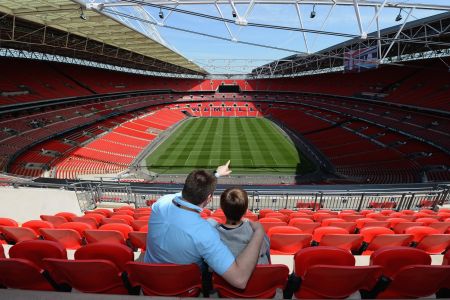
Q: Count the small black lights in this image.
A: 5